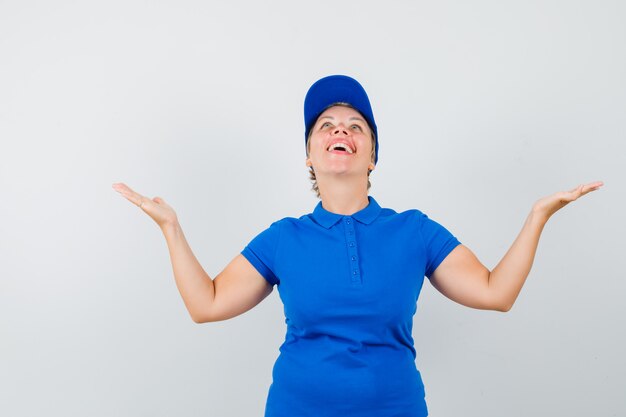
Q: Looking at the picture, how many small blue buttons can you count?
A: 5